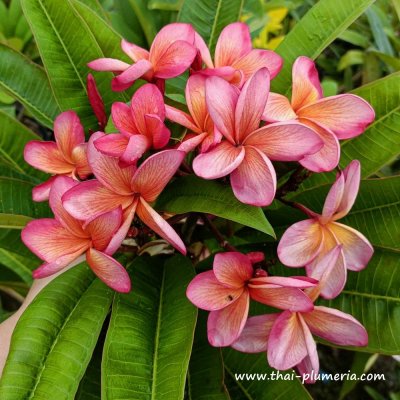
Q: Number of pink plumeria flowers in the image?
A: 12